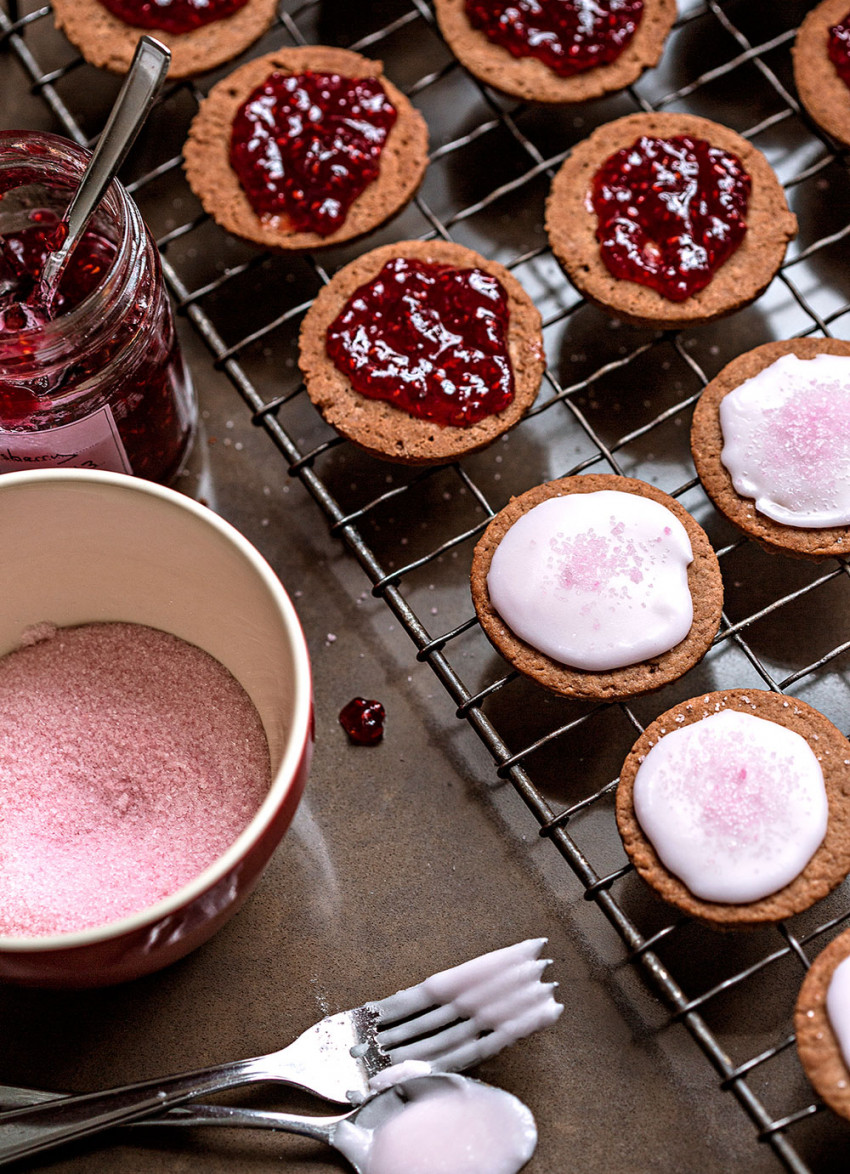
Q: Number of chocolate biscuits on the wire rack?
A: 10